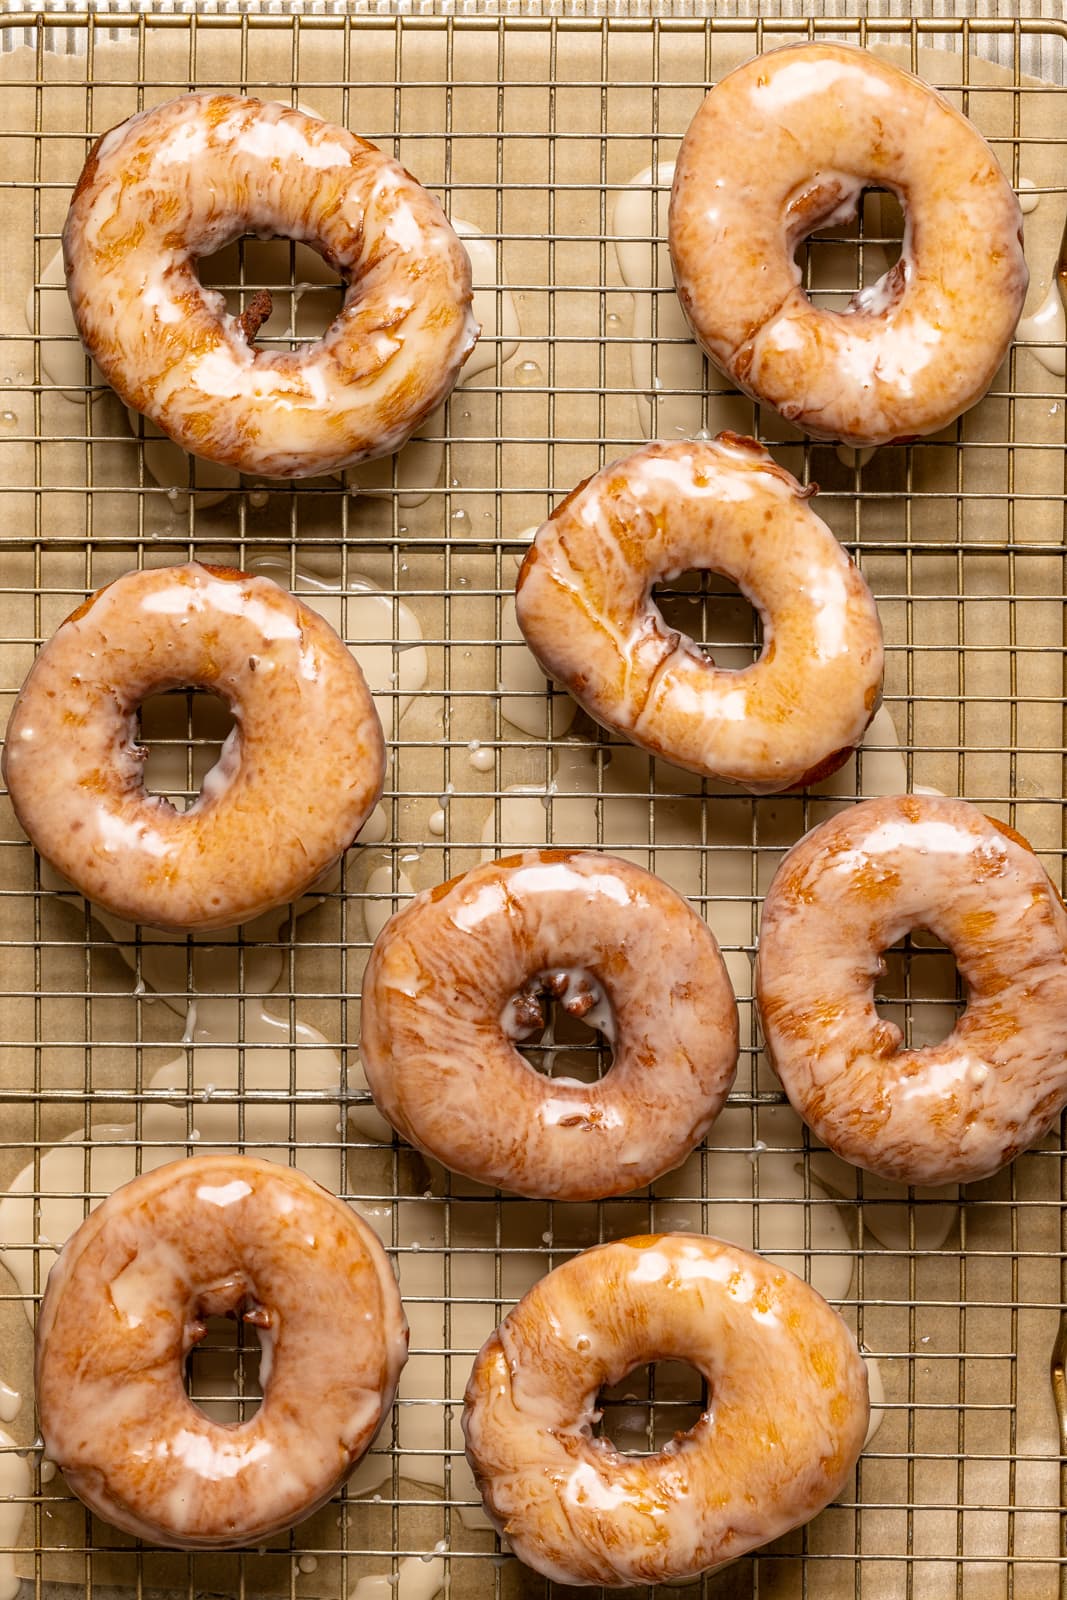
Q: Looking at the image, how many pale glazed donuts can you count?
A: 8